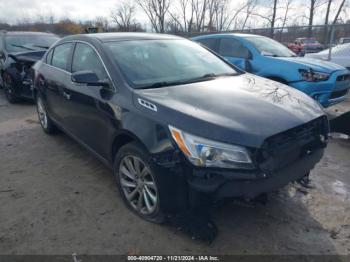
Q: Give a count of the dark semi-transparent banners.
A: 1